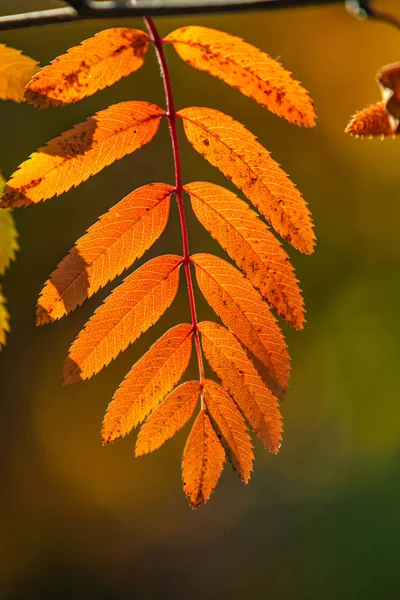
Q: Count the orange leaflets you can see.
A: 13